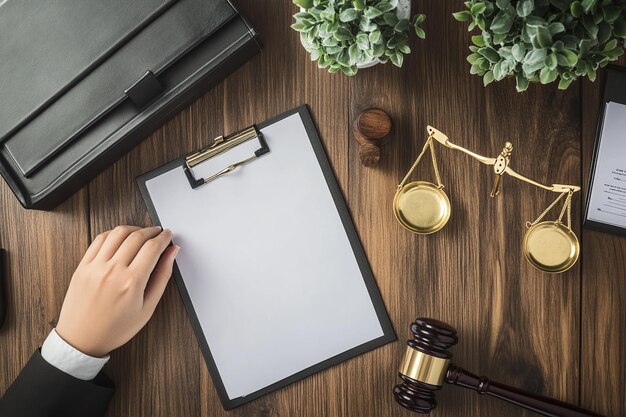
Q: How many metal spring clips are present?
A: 1